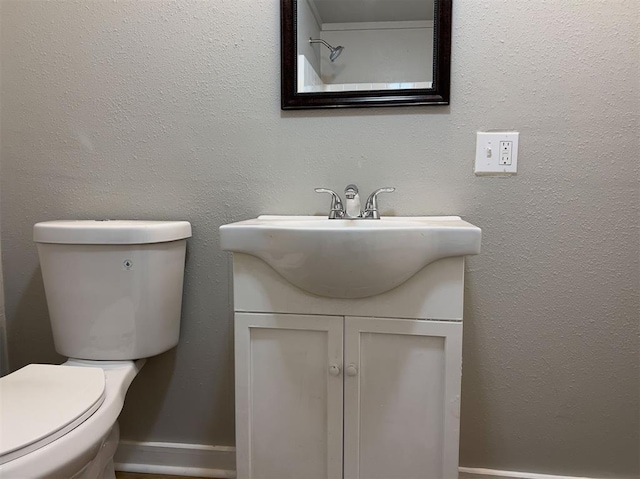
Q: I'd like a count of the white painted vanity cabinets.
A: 1